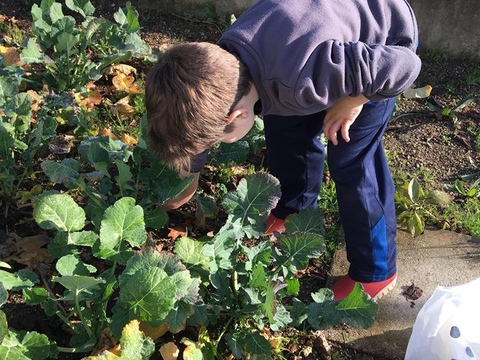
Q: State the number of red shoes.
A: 2